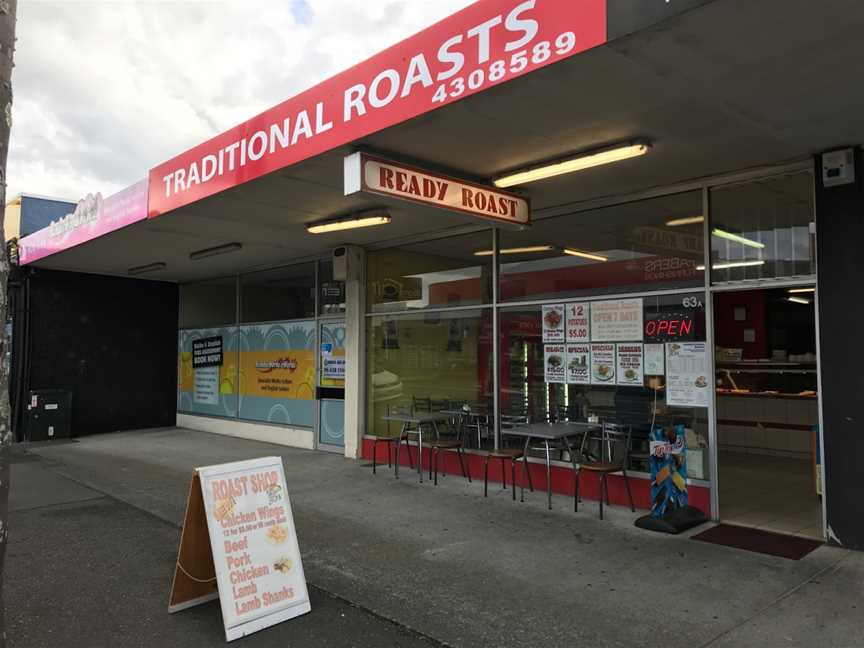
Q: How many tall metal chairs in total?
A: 4